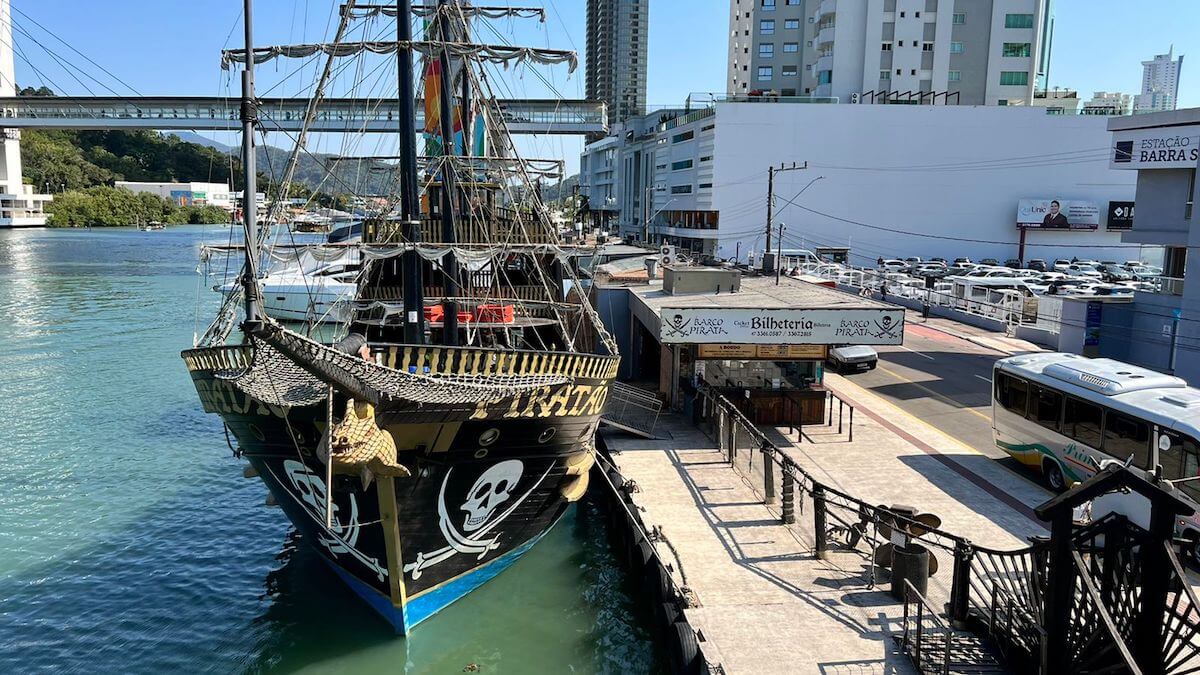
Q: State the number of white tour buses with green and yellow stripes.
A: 1